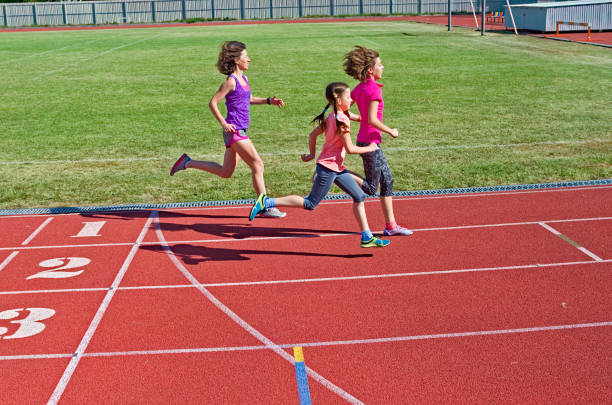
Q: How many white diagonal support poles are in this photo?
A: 2